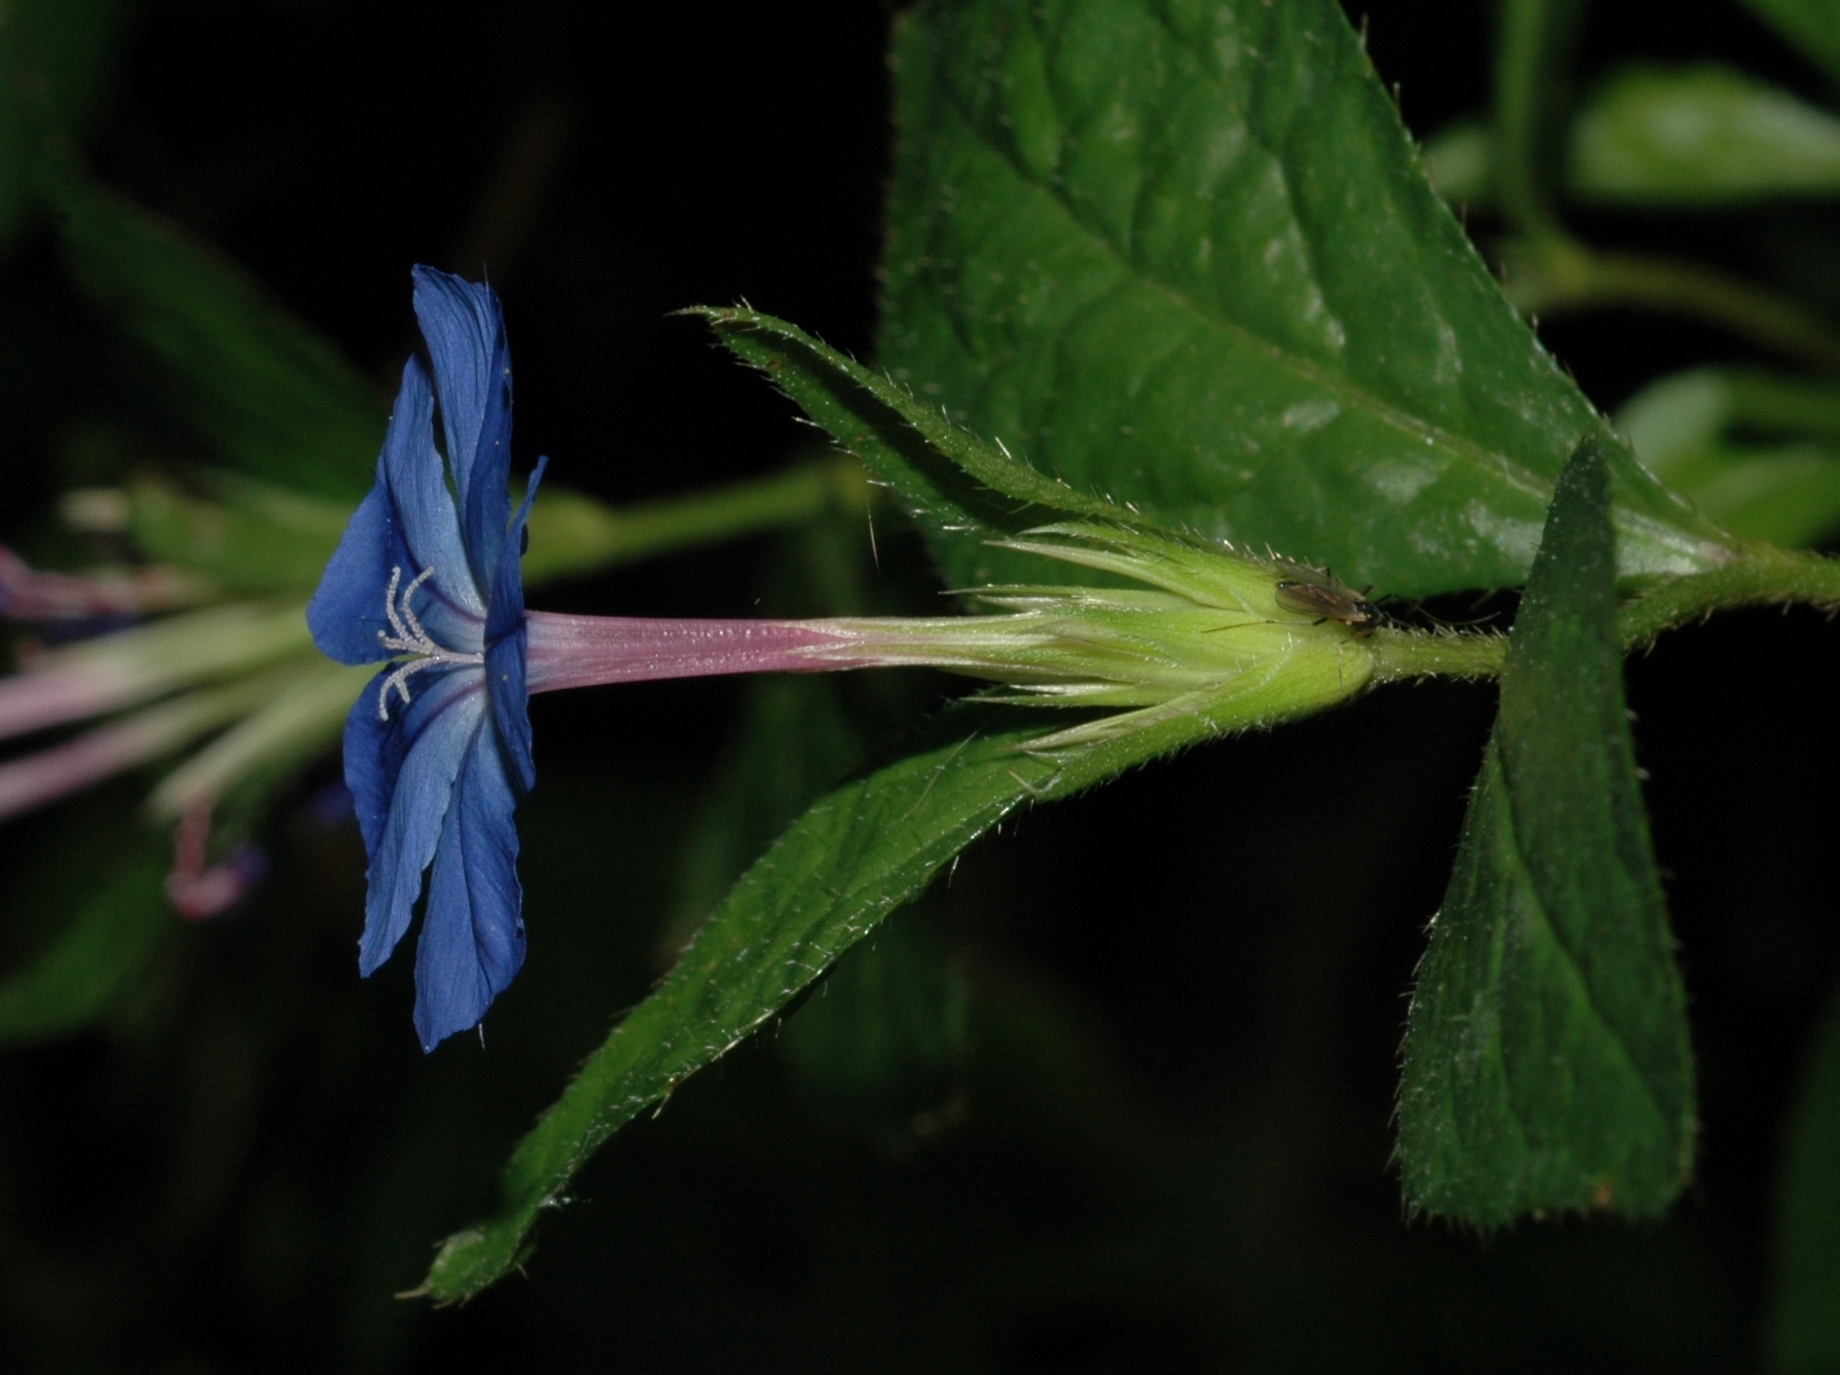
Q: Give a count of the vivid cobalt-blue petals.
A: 5